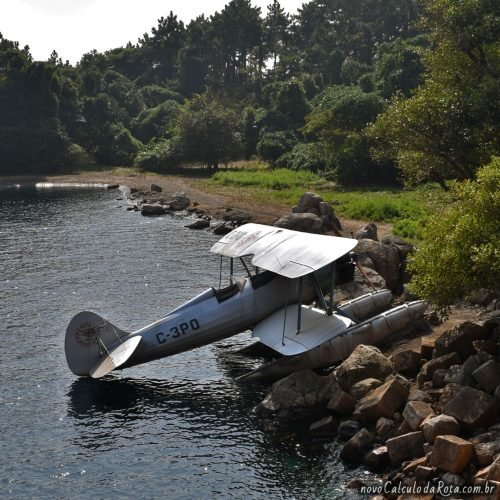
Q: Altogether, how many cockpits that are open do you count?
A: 2